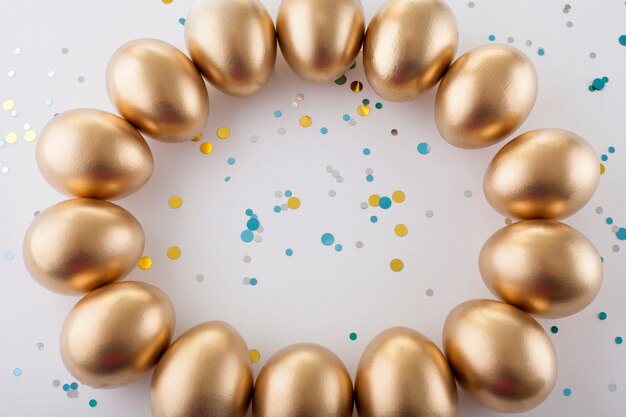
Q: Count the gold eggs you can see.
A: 14